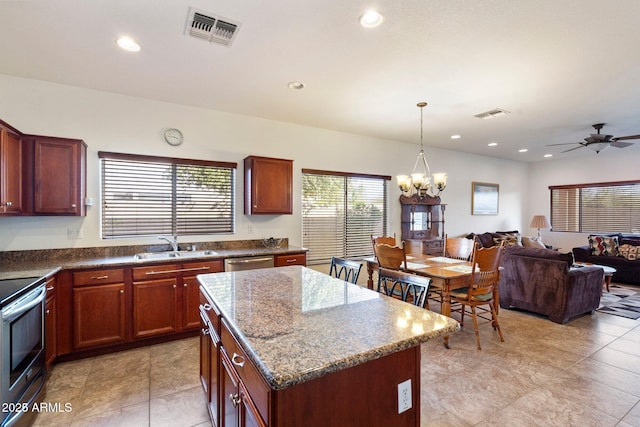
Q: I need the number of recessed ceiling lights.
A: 7